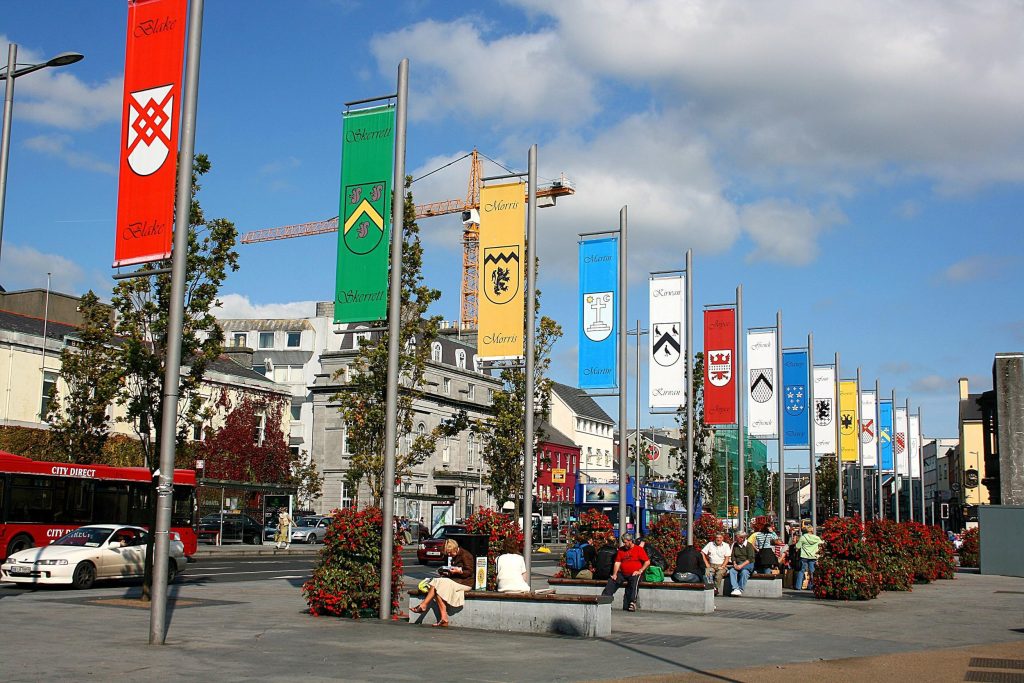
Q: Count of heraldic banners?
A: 14